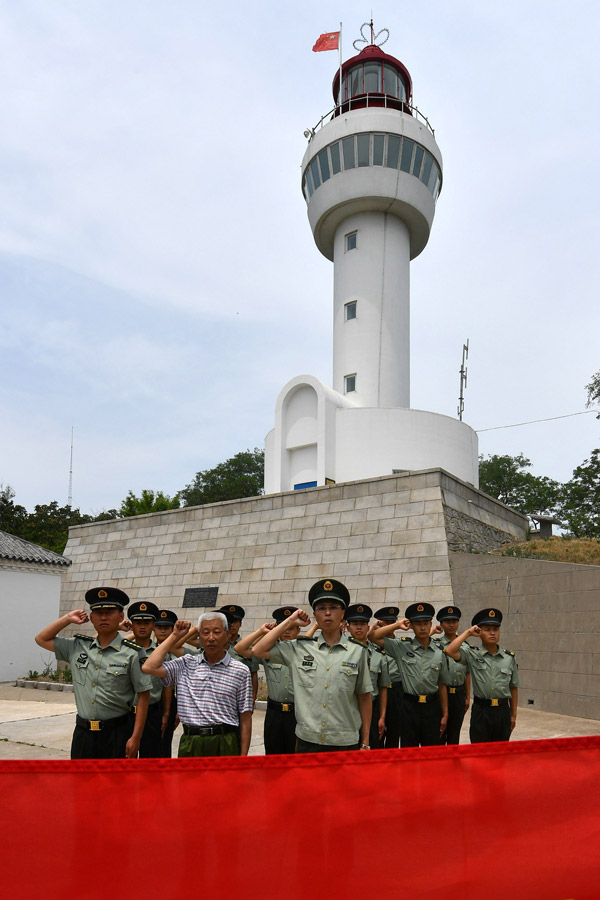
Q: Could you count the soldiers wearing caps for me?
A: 12